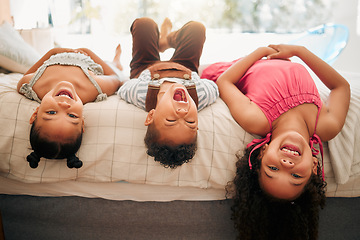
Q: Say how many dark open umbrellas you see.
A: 0